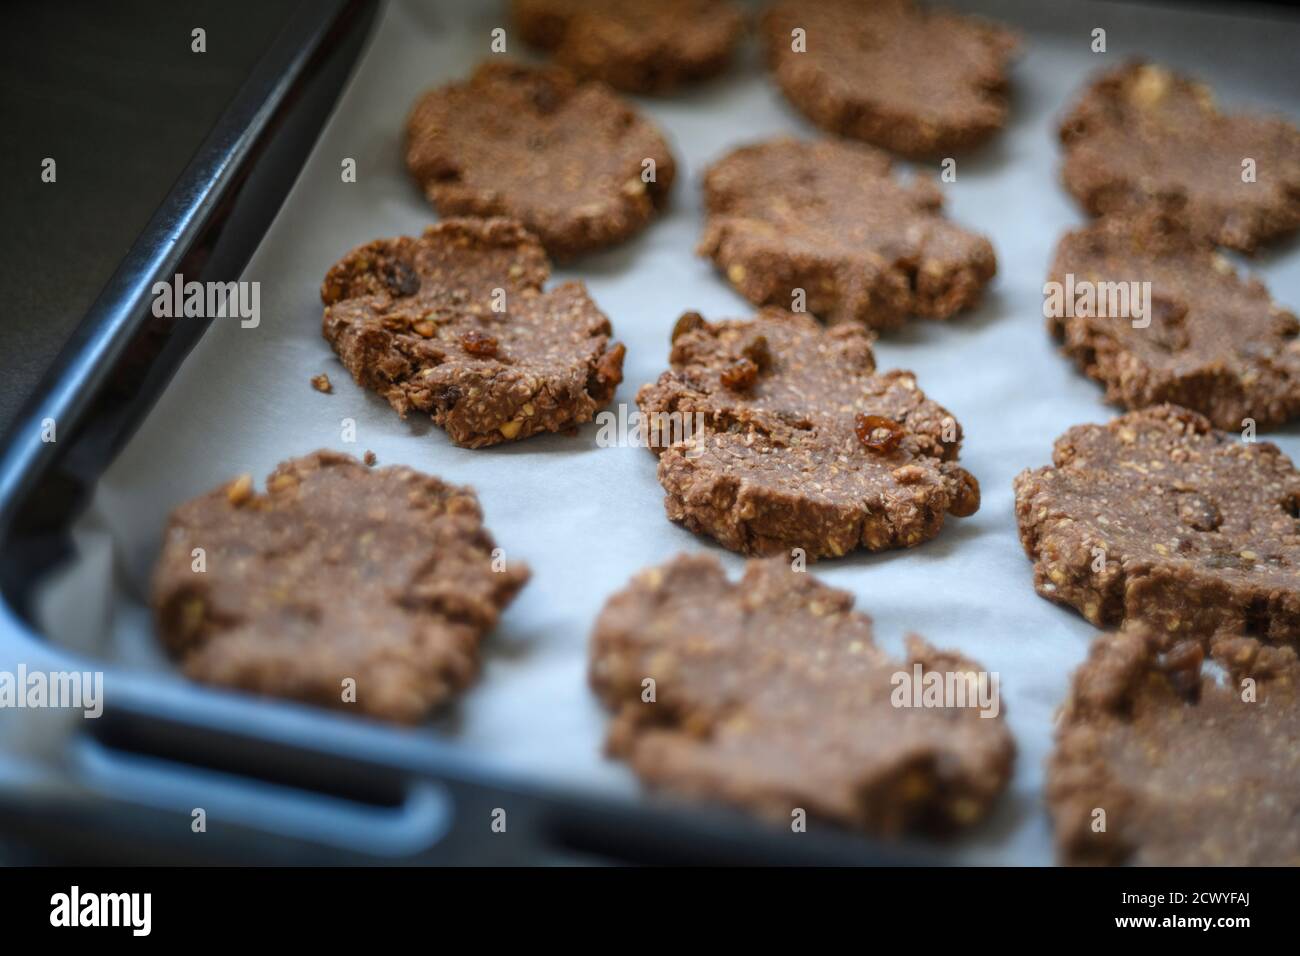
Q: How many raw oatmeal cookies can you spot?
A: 12